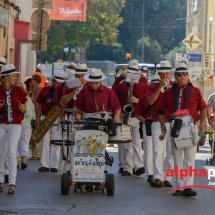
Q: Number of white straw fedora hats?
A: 10